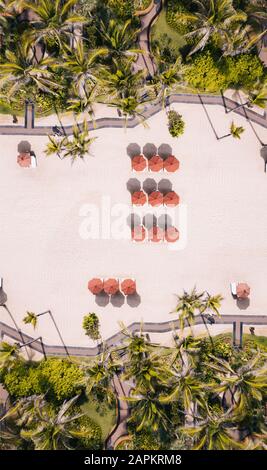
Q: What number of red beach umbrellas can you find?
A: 14